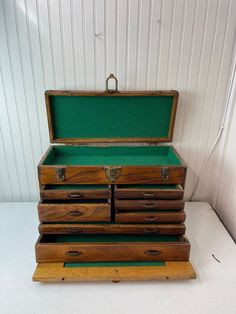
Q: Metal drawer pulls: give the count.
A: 9